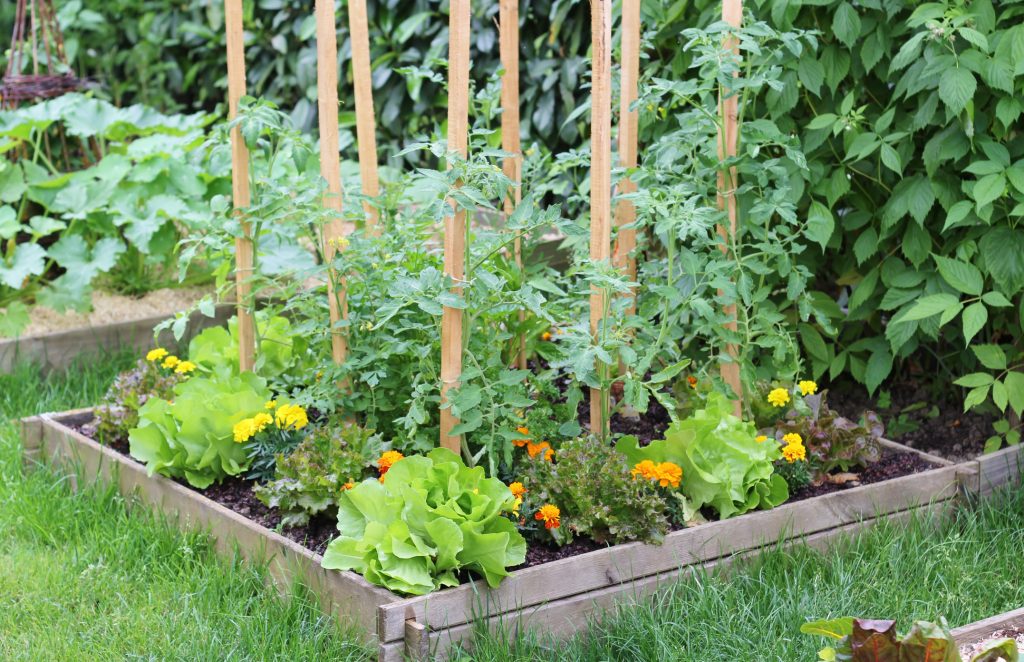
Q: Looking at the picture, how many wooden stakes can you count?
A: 8